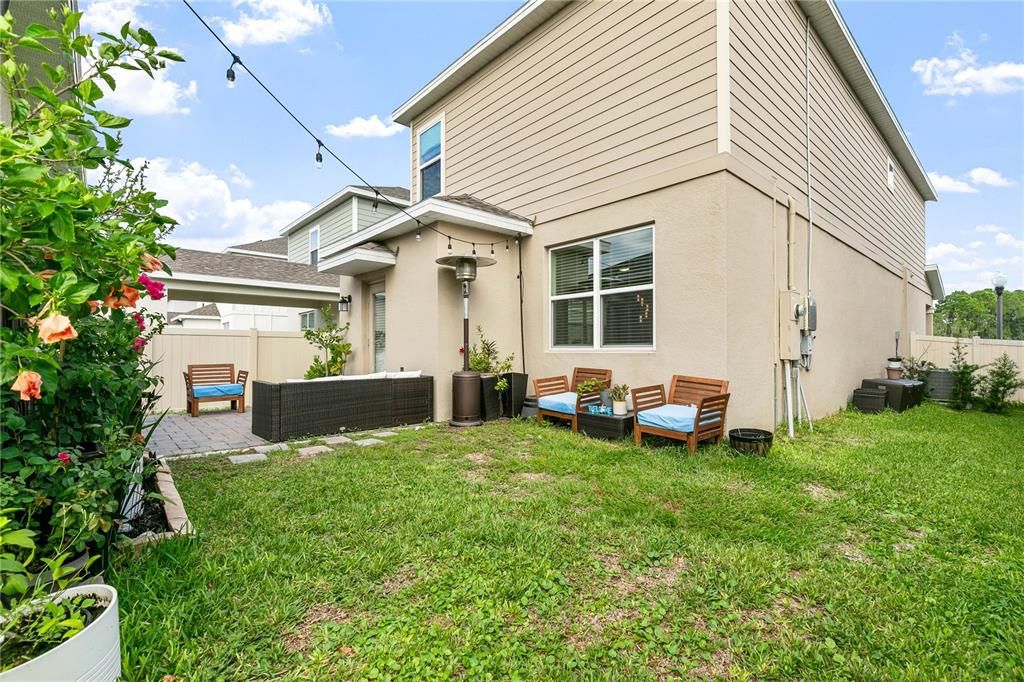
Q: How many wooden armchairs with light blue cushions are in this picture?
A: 3